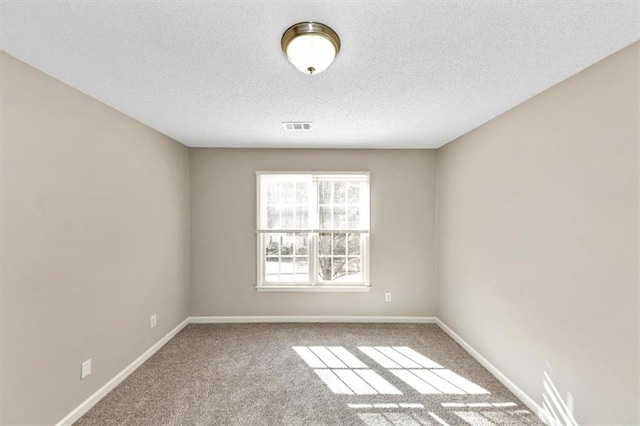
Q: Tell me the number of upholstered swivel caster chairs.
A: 0